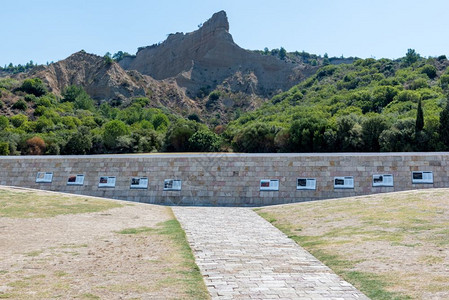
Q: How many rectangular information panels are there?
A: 10